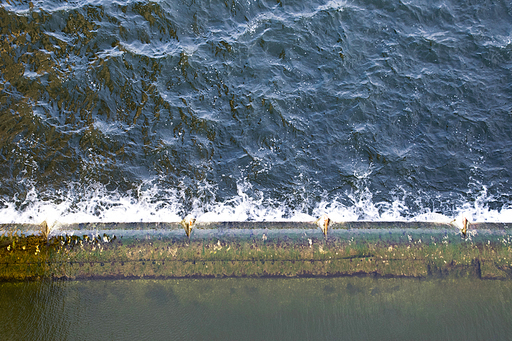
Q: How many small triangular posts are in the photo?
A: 4